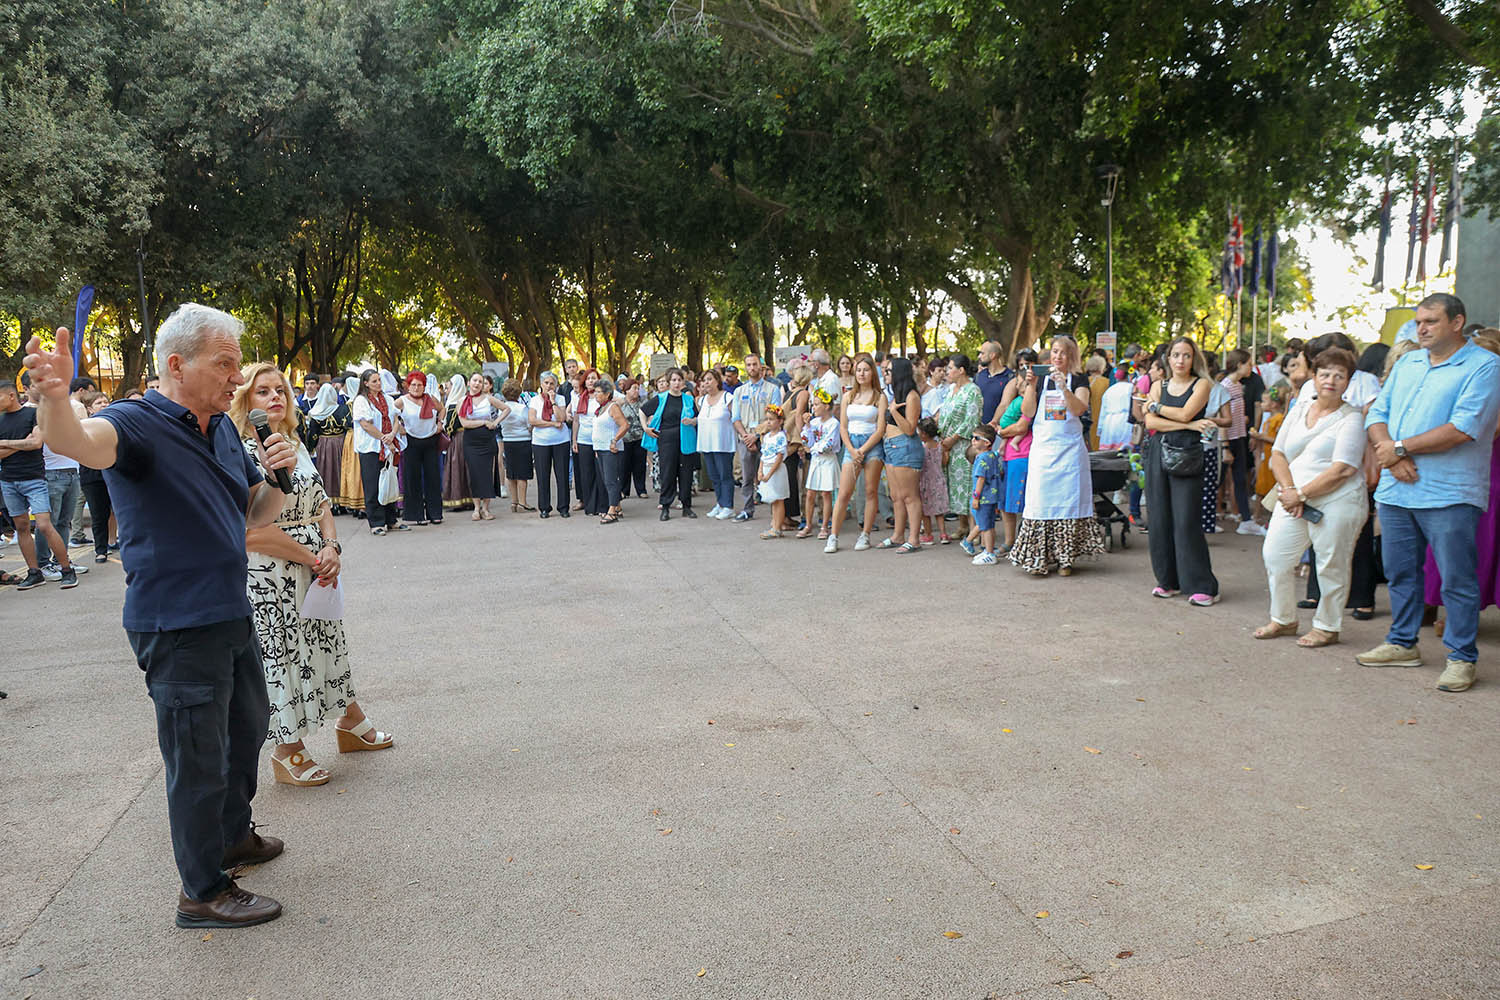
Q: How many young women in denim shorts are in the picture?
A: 2